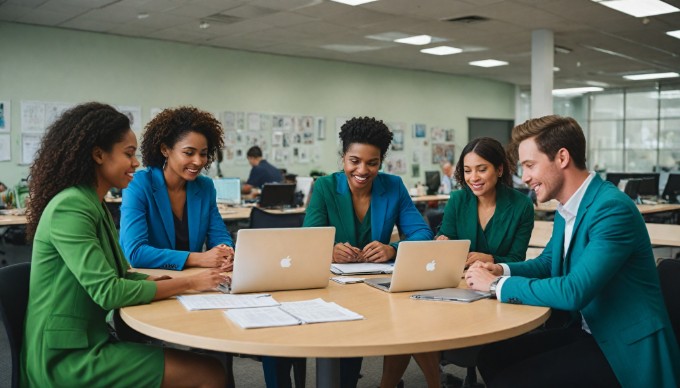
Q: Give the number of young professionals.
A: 5